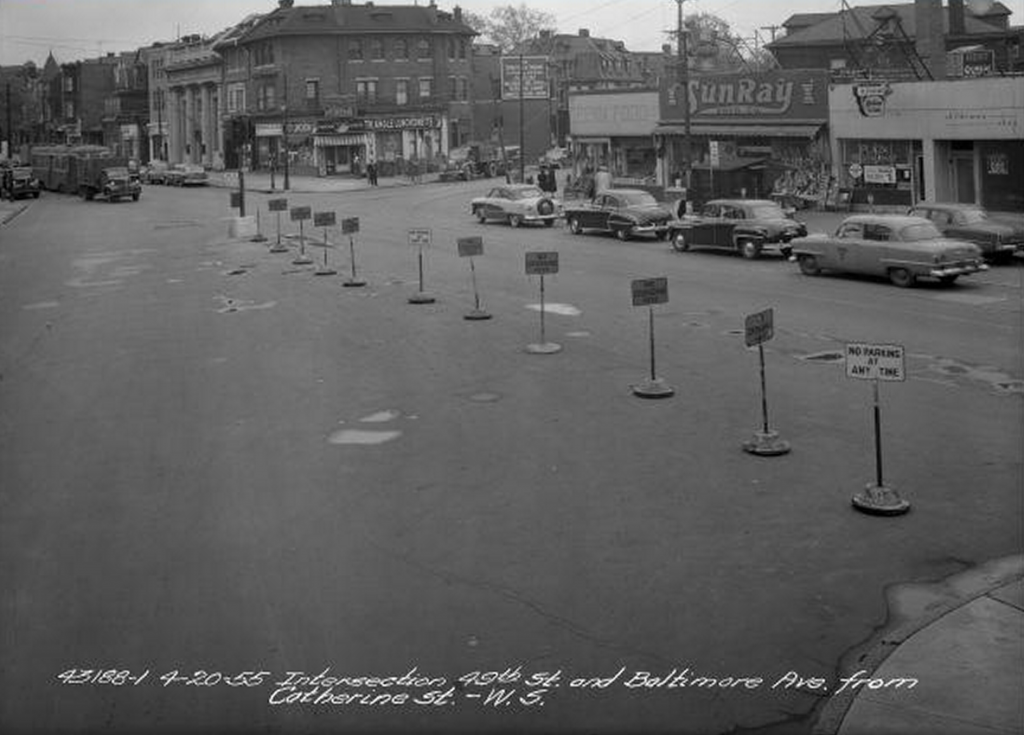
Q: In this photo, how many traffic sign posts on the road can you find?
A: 11